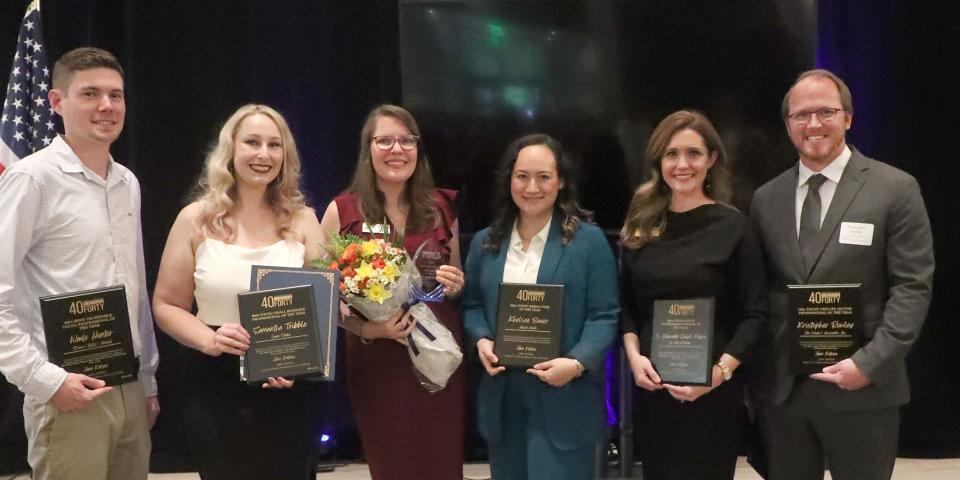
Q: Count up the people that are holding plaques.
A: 5